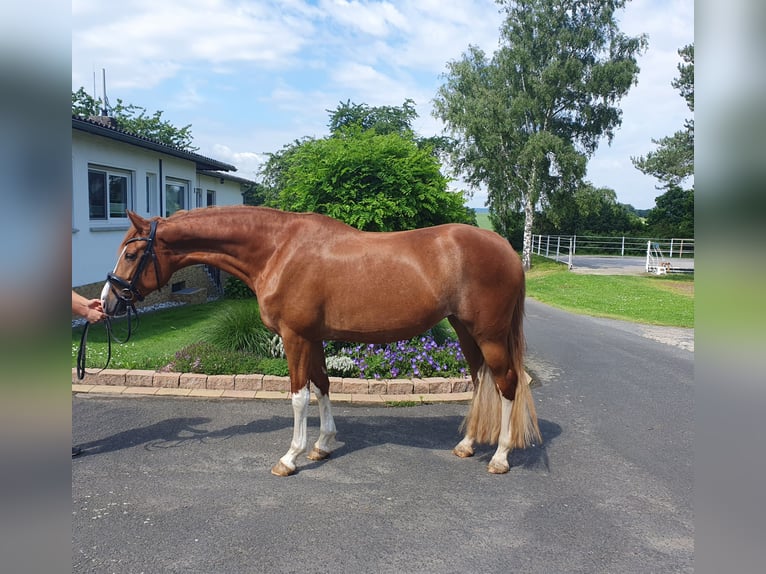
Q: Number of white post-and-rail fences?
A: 1